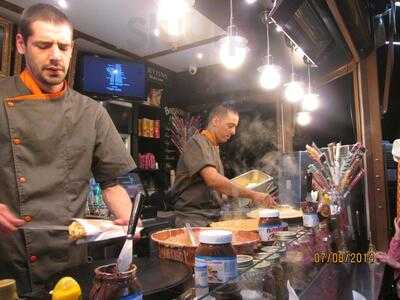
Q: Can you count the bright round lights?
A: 6